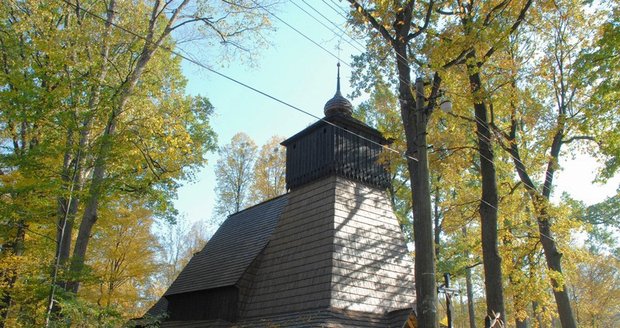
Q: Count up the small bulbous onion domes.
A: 1